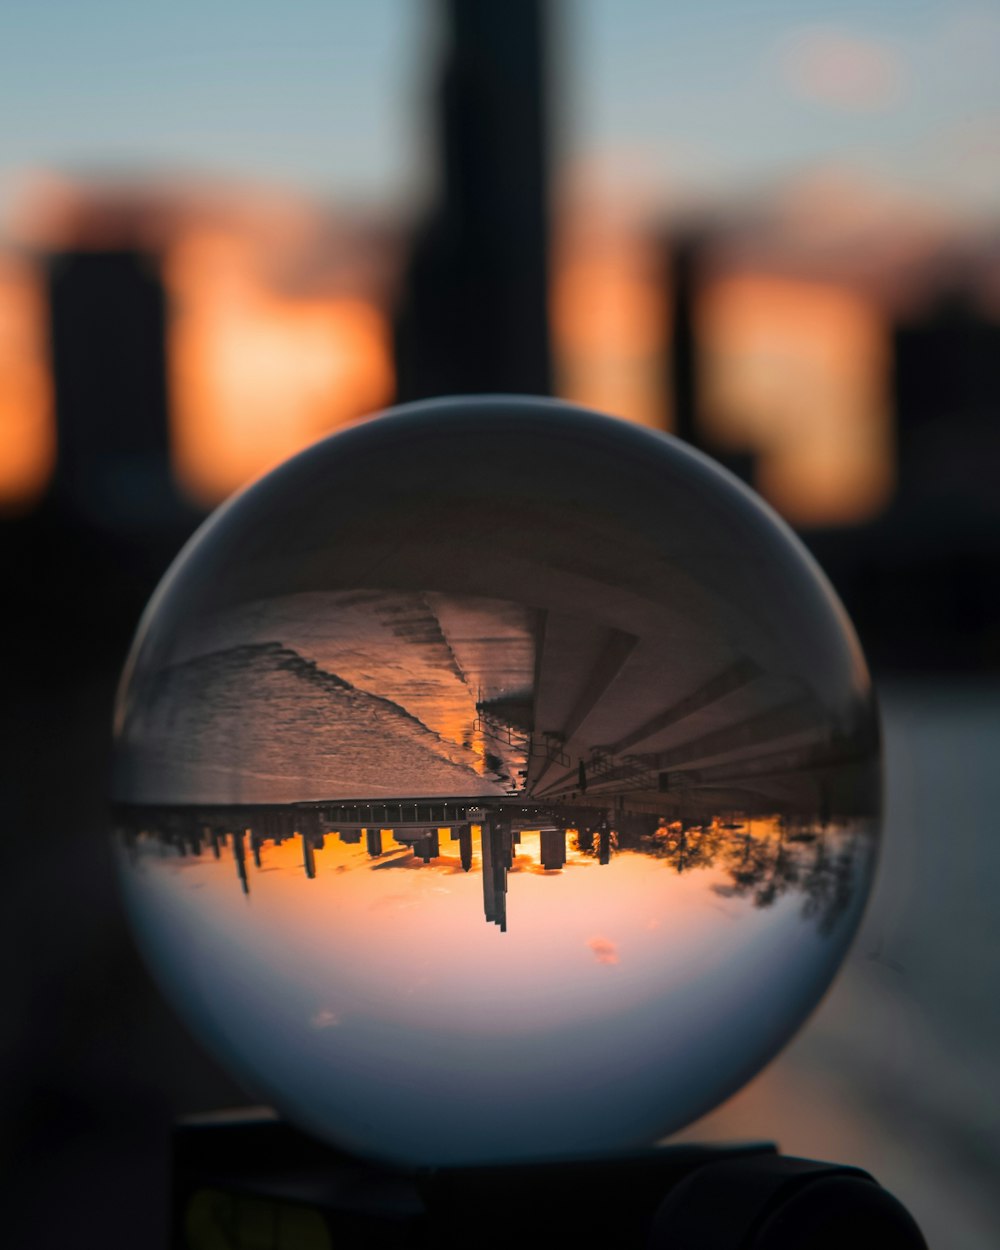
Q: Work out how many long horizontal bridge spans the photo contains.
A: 1